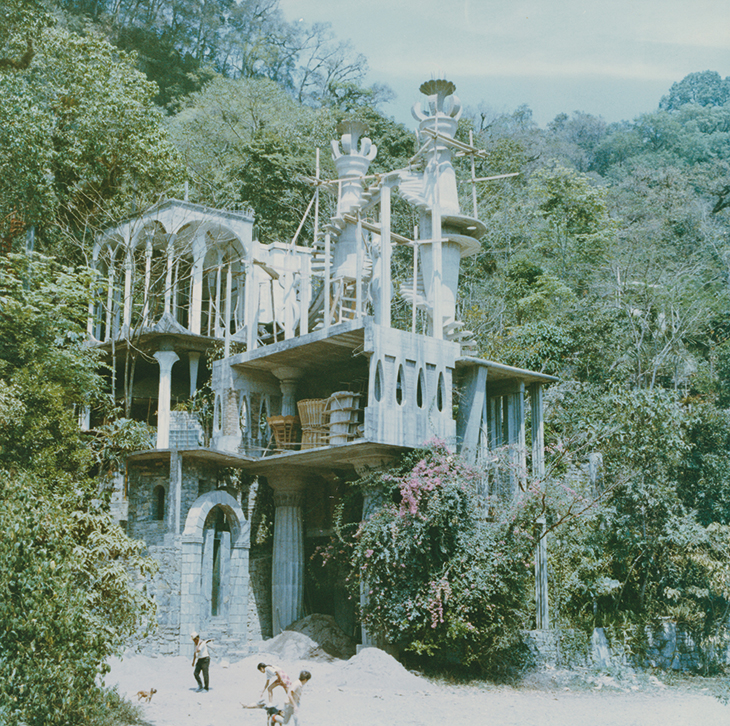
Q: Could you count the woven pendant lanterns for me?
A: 0